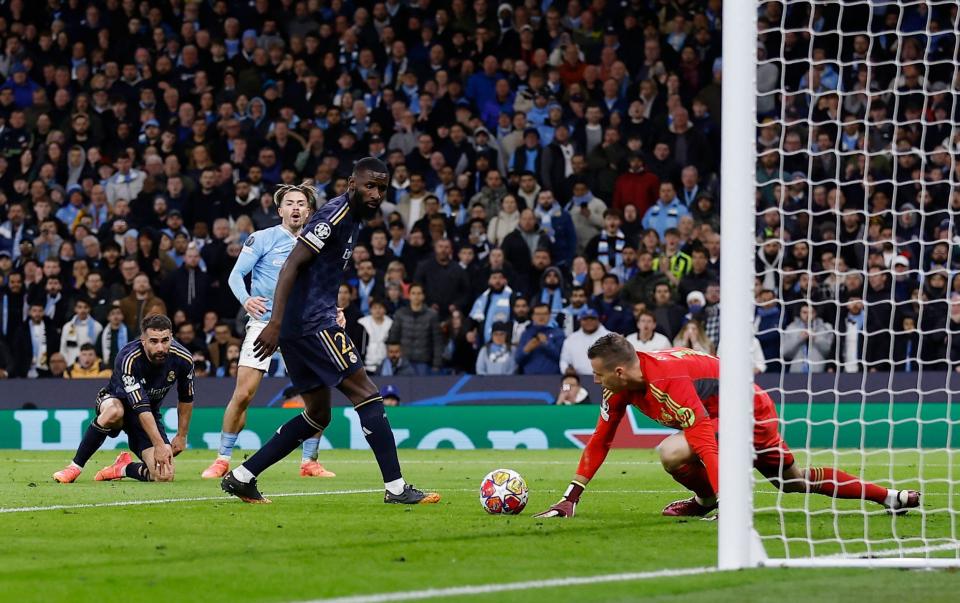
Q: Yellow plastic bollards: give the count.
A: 0